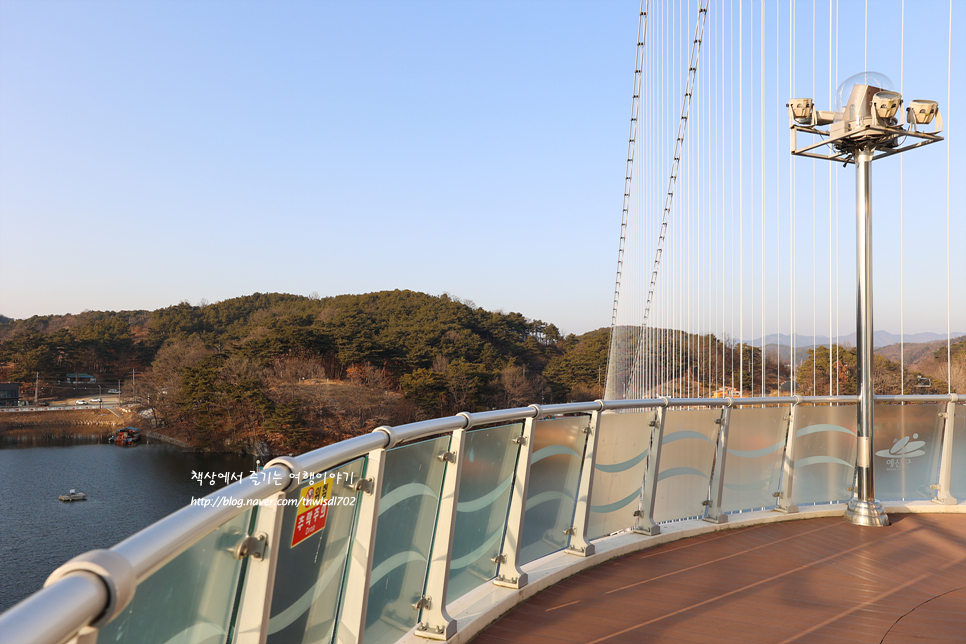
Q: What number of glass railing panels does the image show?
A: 11